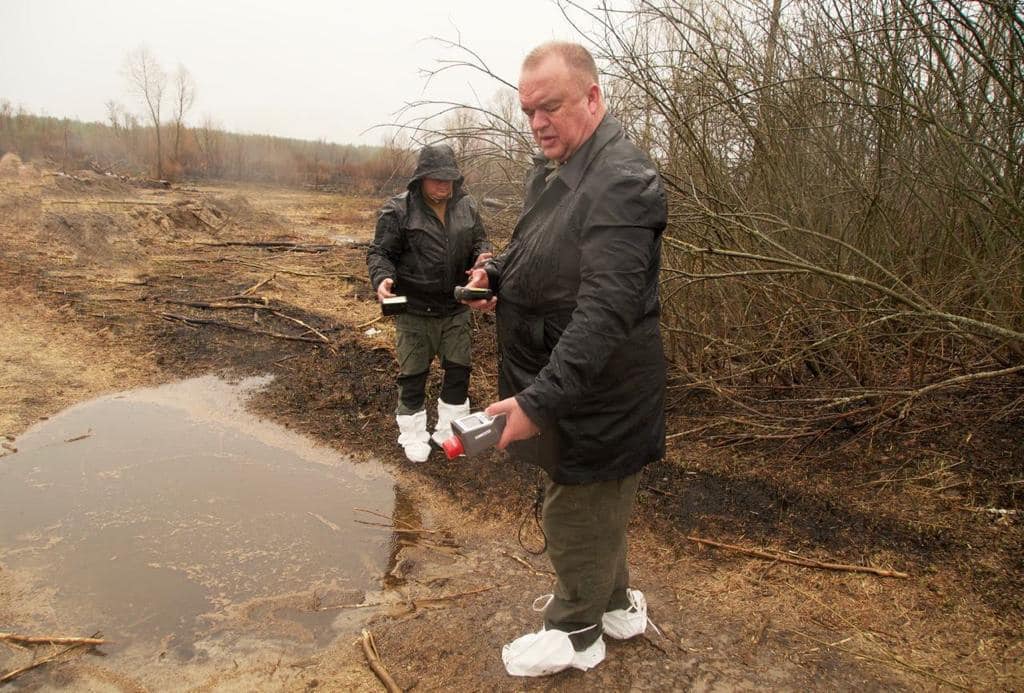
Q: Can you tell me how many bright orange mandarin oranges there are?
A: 0